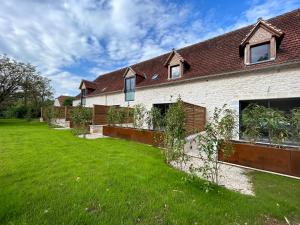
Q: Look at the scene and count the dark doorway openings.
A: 2